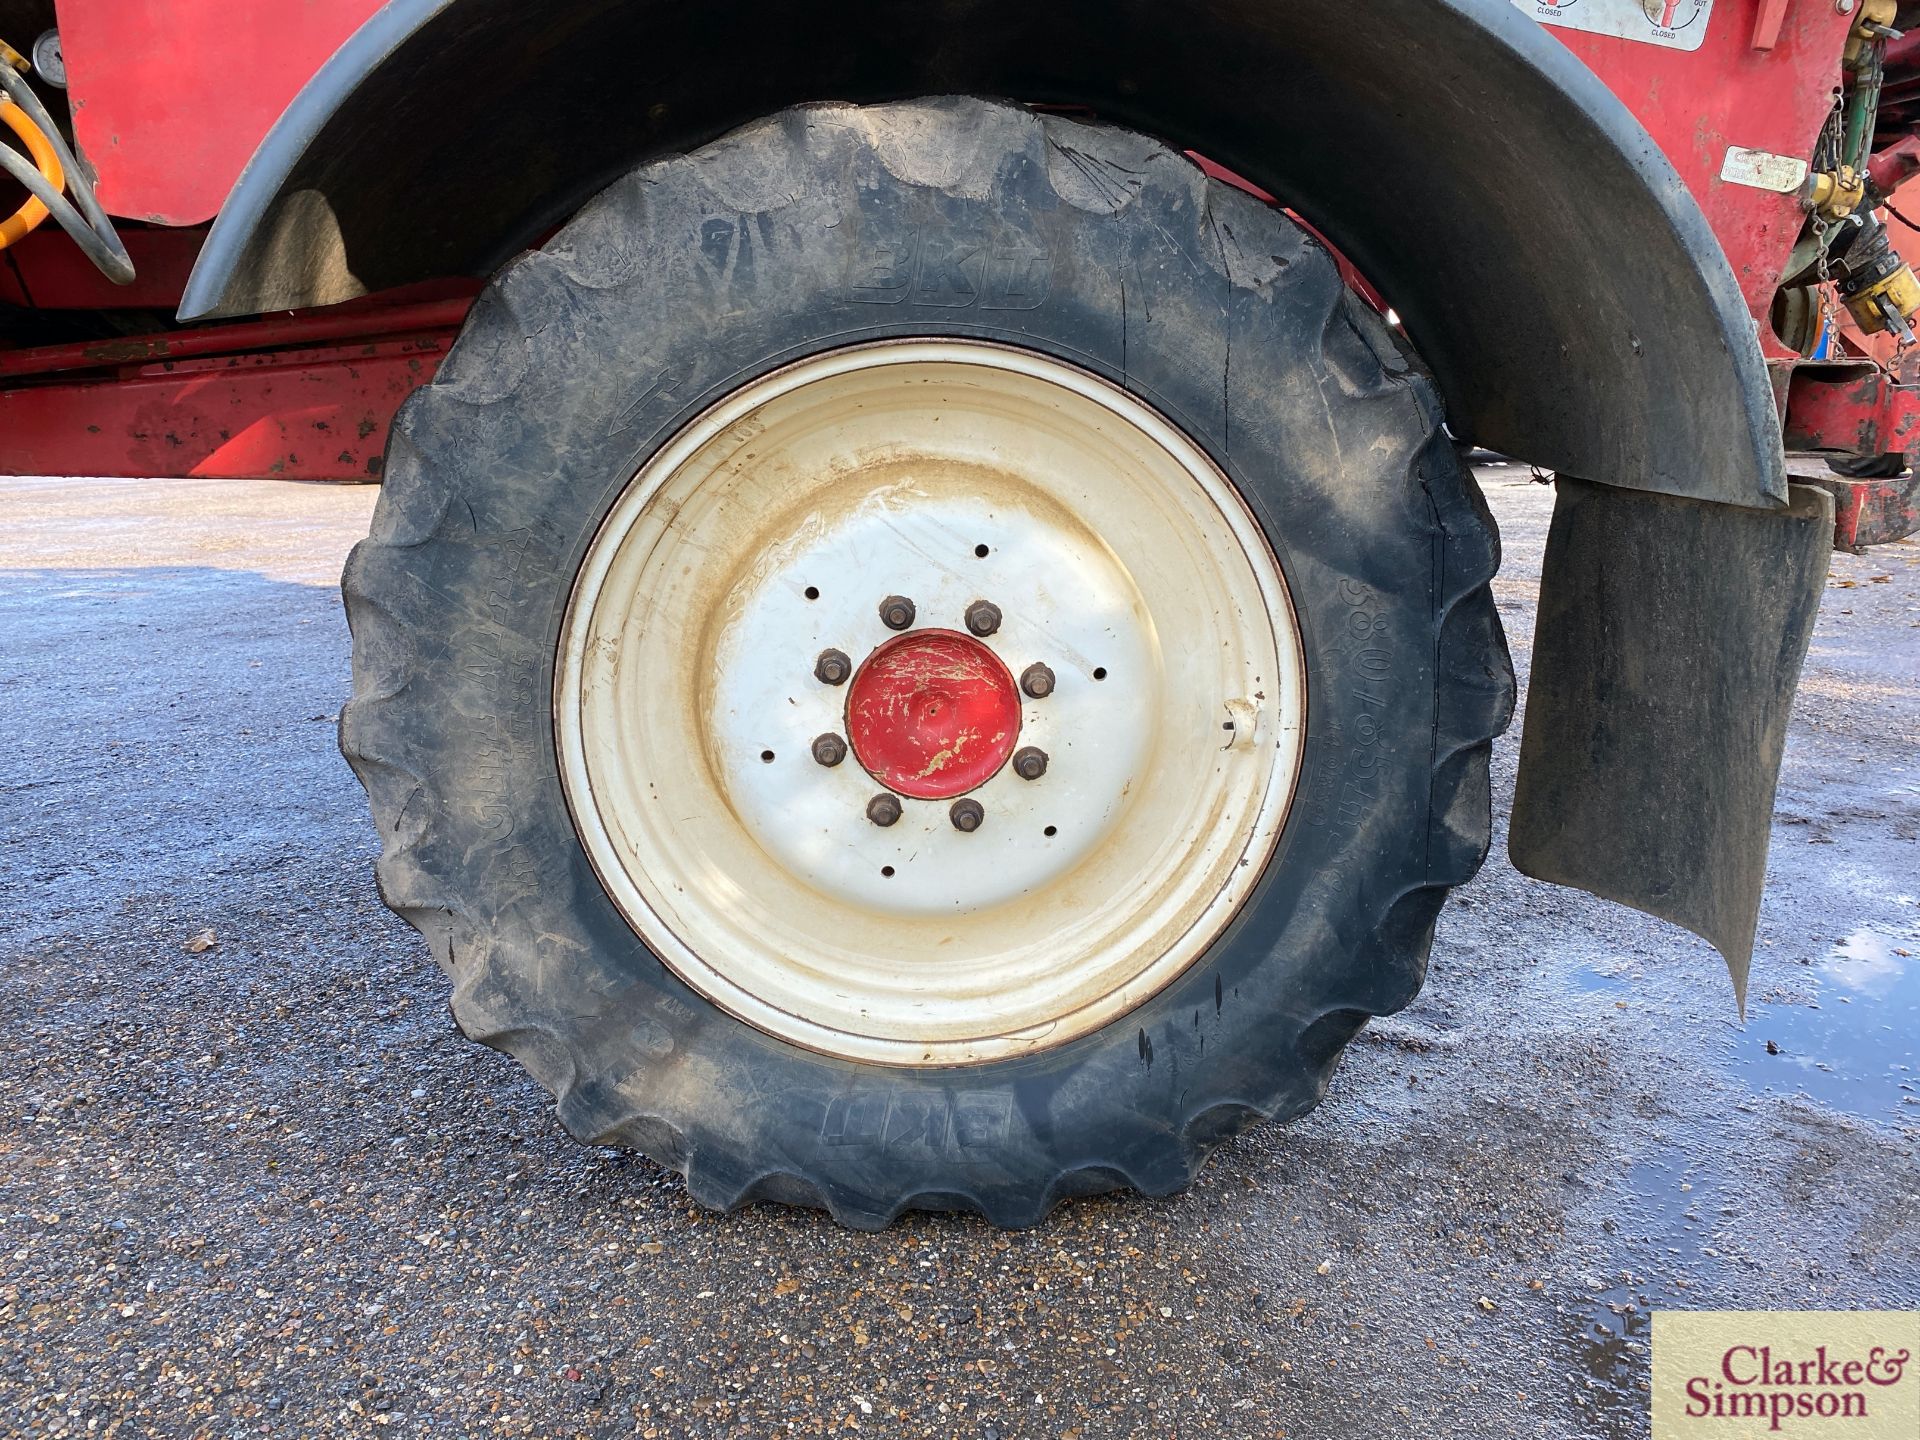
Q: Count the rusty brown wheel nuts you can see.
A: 8